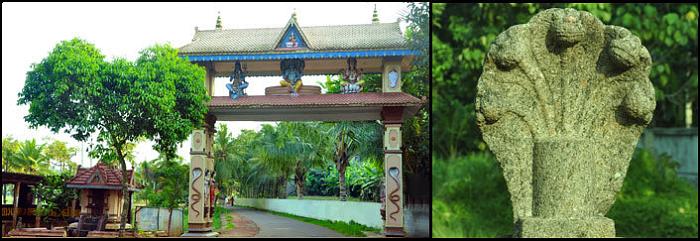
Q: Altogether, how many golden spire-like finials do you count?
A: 3